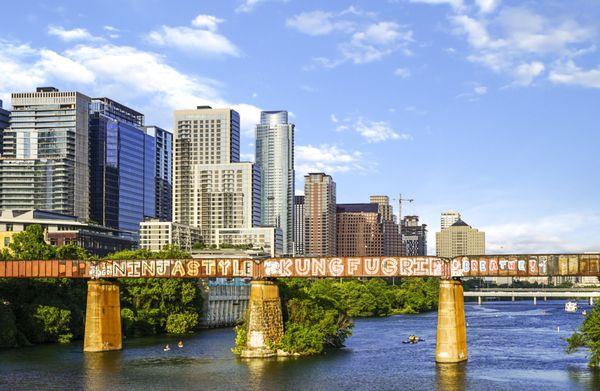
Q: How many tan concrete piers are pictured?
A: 3